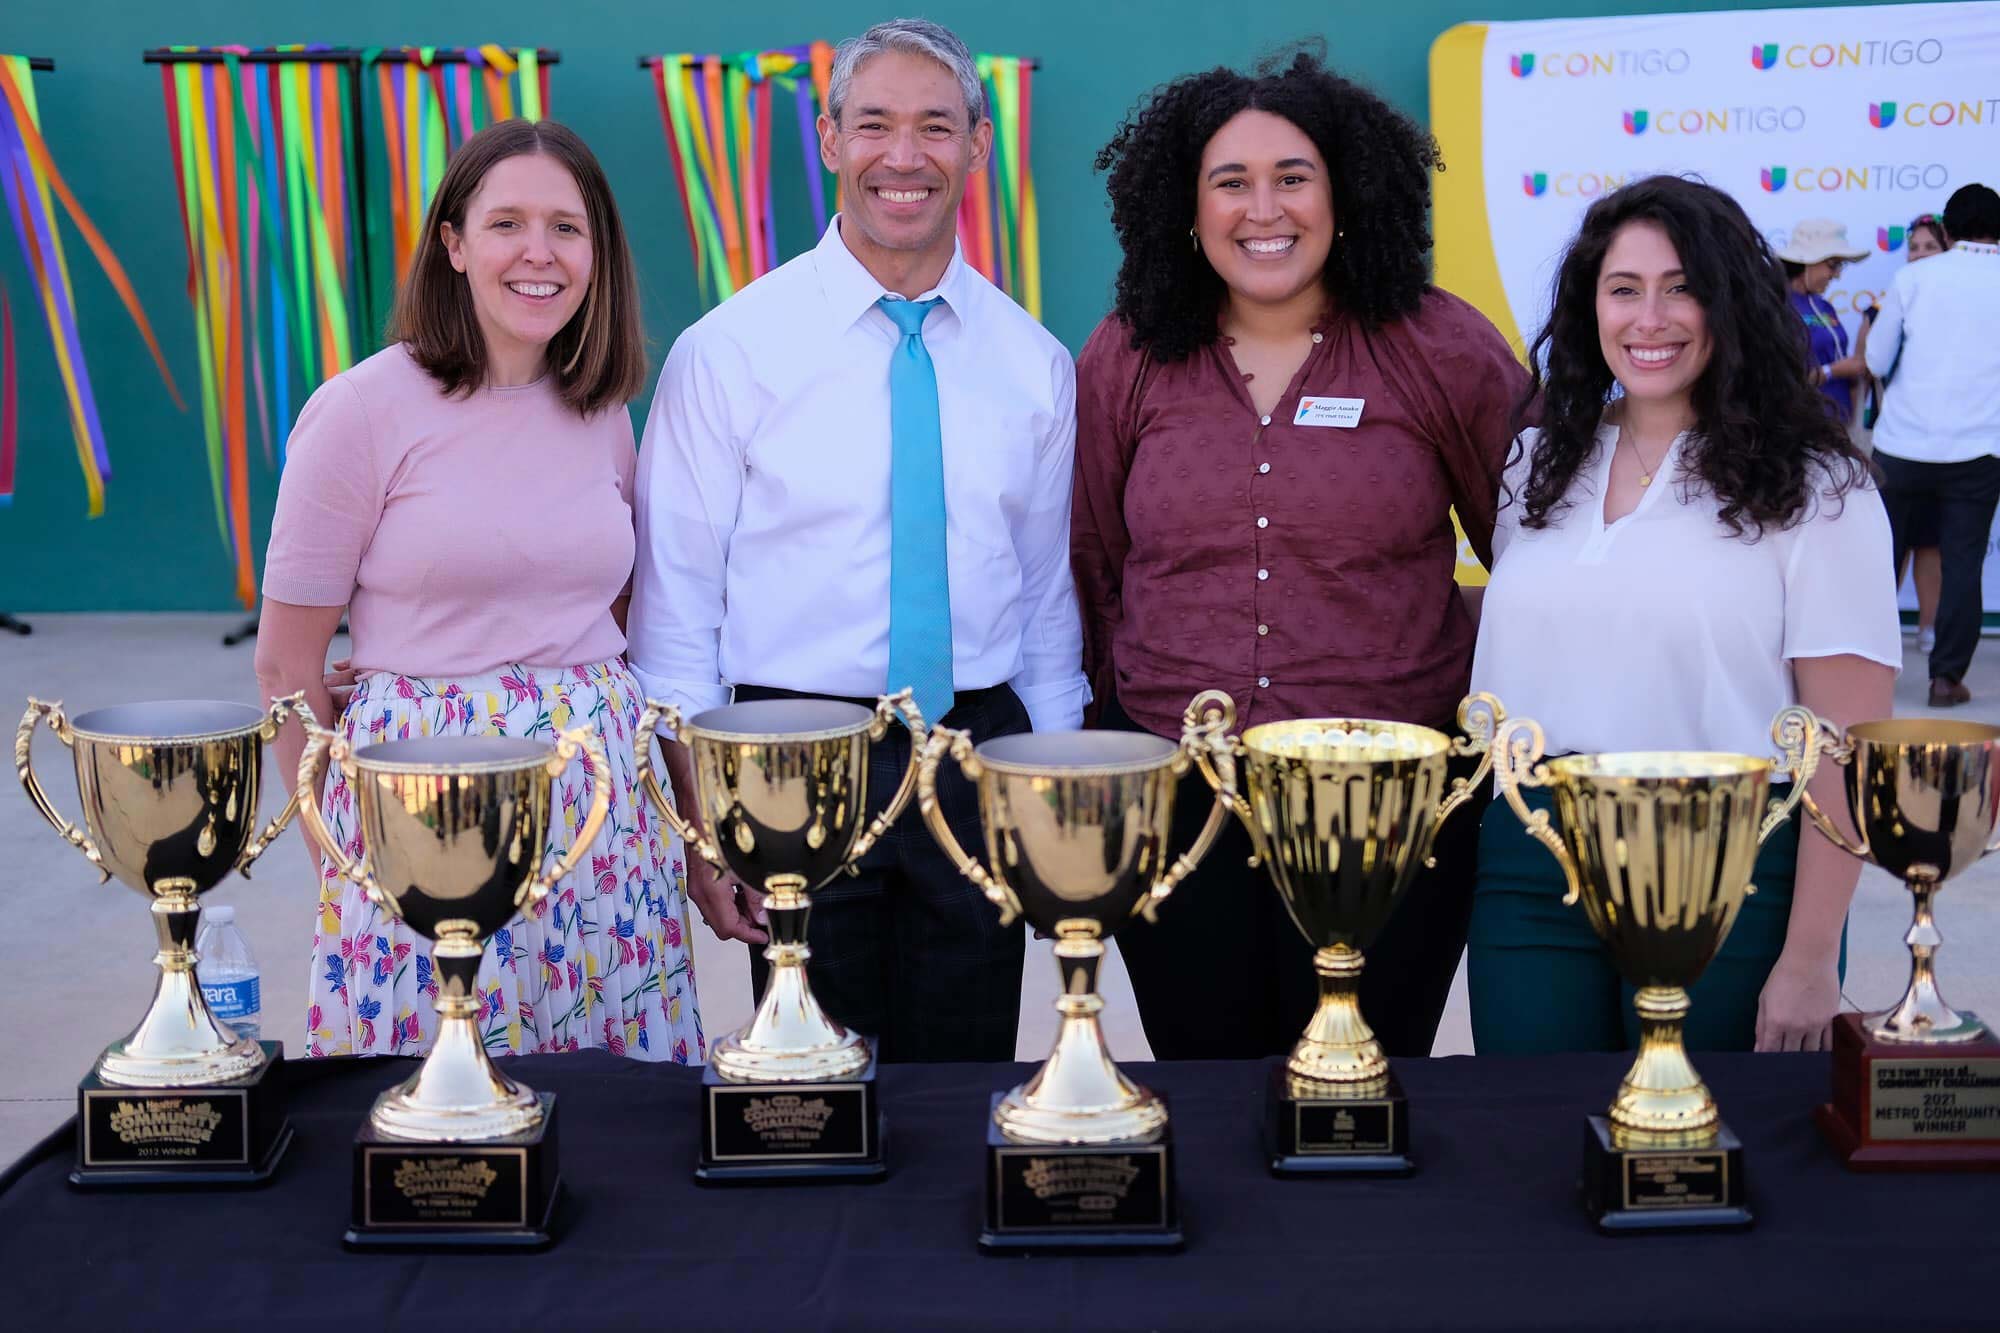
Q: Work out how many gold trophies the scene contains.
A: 7